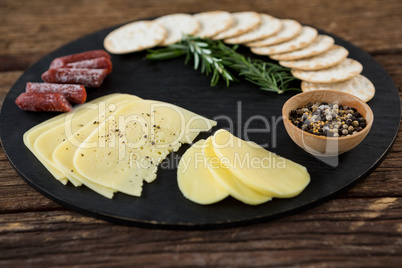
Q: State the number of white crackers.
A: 11